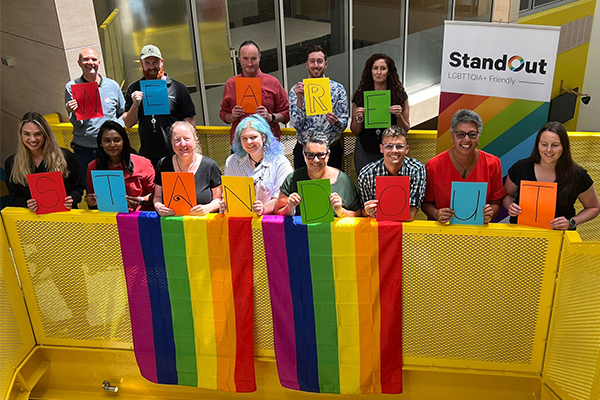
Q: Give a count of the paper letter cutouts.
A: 13